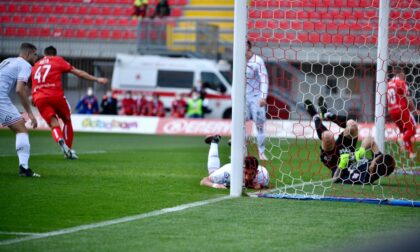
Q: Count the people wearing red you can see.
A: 6